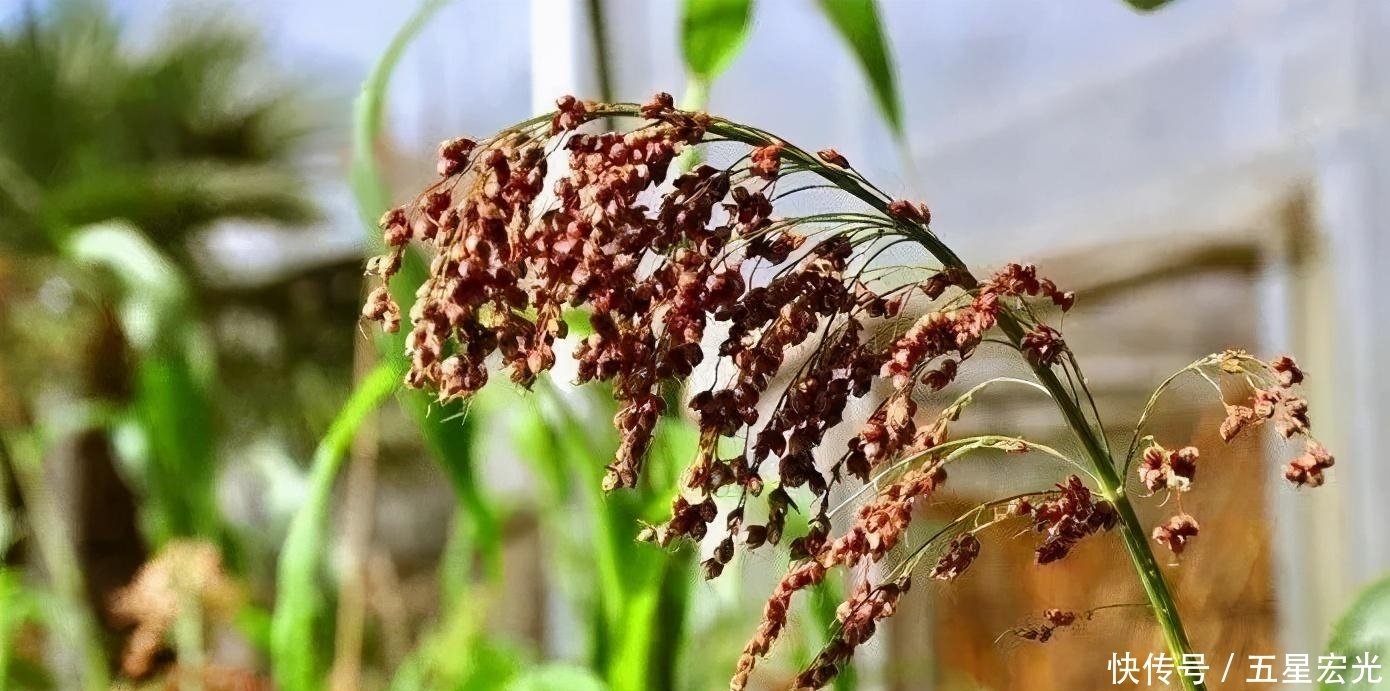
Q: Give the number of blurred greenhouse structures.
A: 1